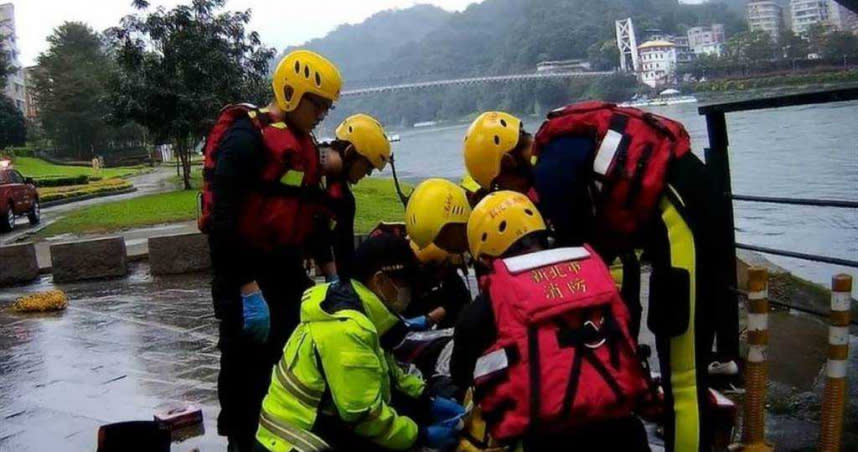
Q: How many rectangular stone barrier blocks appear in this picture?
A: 3